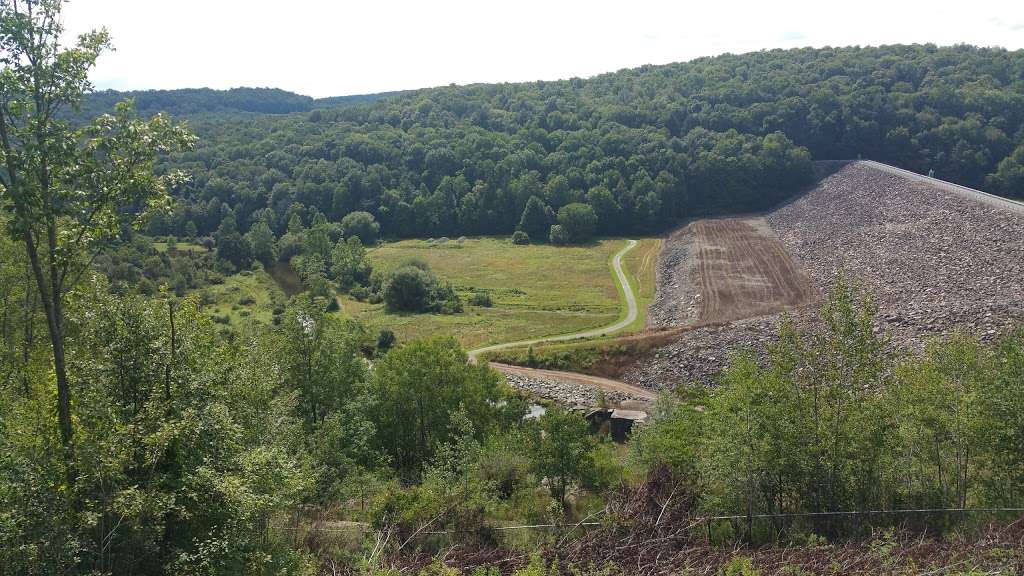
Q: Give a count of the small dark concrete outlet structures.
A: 1